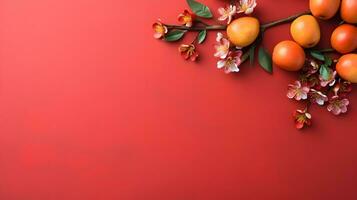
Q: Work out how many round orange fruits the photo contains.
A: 7